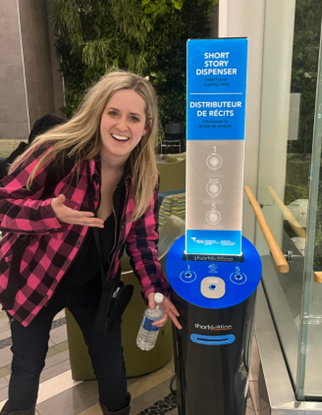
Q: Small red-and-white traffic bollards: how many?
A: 0